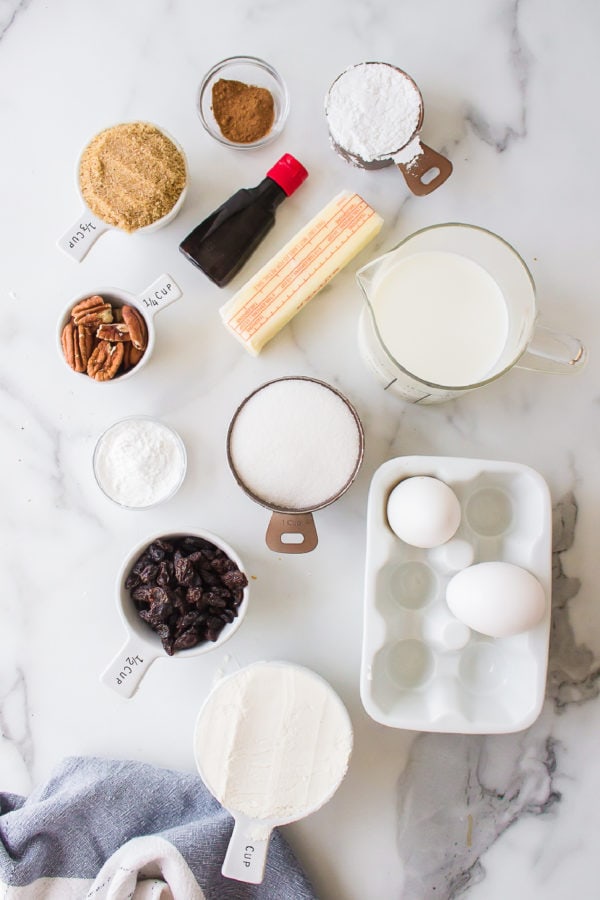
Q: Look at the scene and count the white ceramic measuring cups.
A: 4